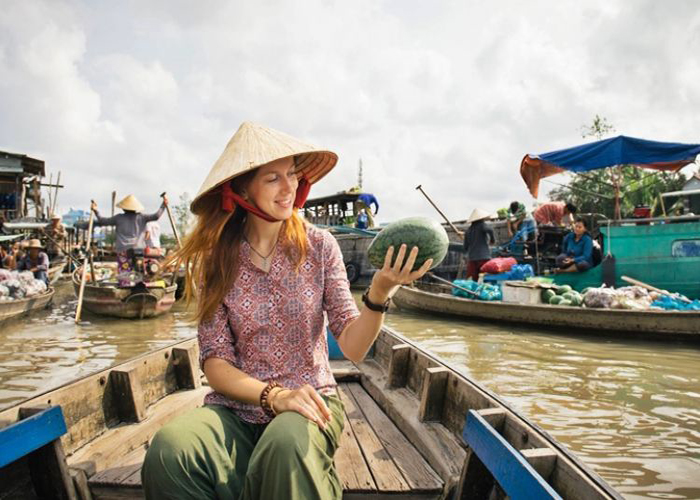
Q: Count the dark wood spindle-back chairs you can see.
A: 0